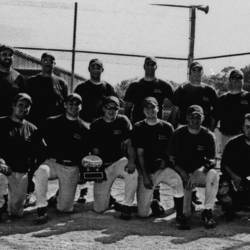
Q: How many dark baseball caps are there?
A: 11